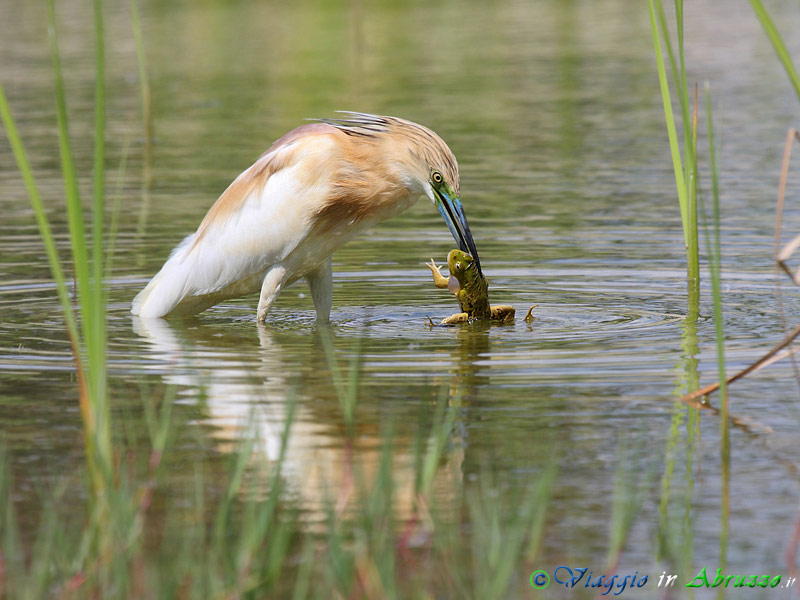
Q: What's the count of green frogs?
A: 1